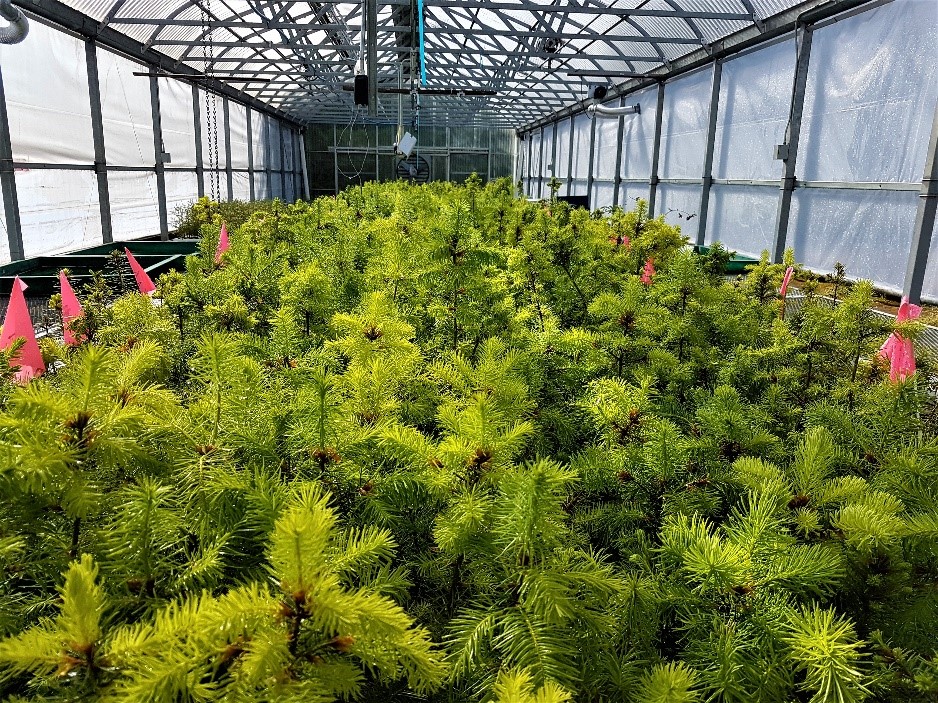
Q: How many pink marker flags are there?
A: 8